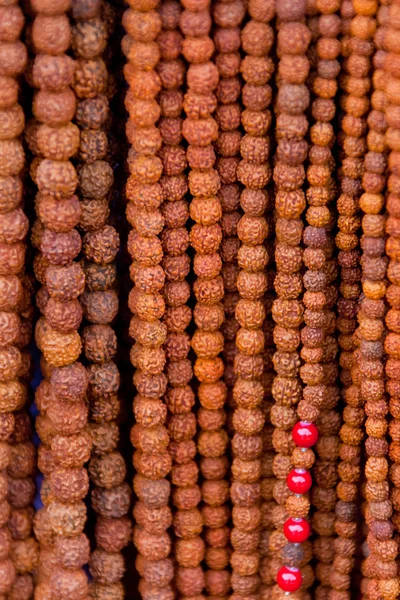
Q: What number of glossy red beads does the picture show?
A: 4